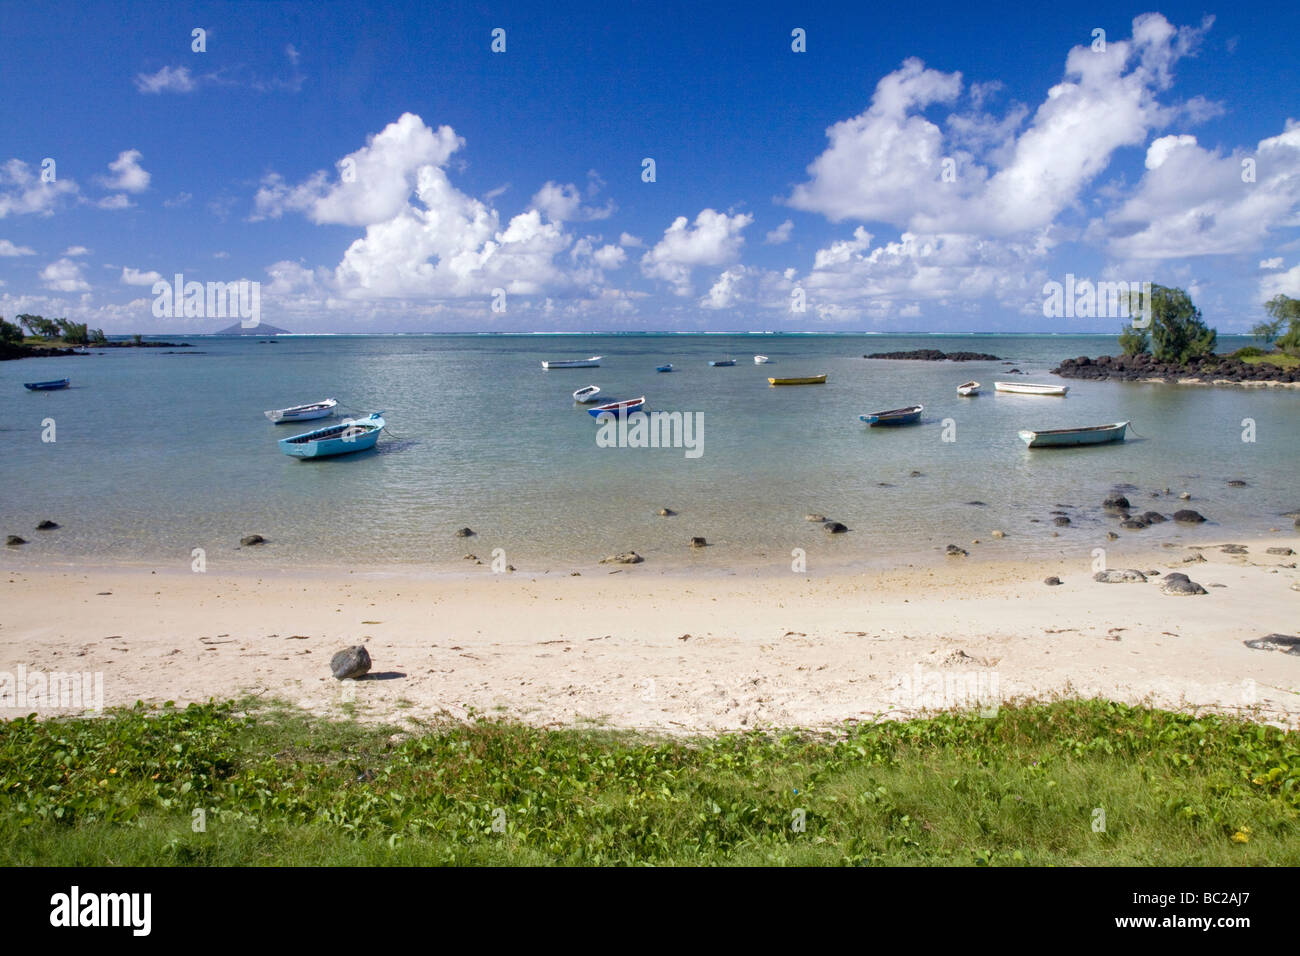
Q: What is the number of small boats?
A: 14